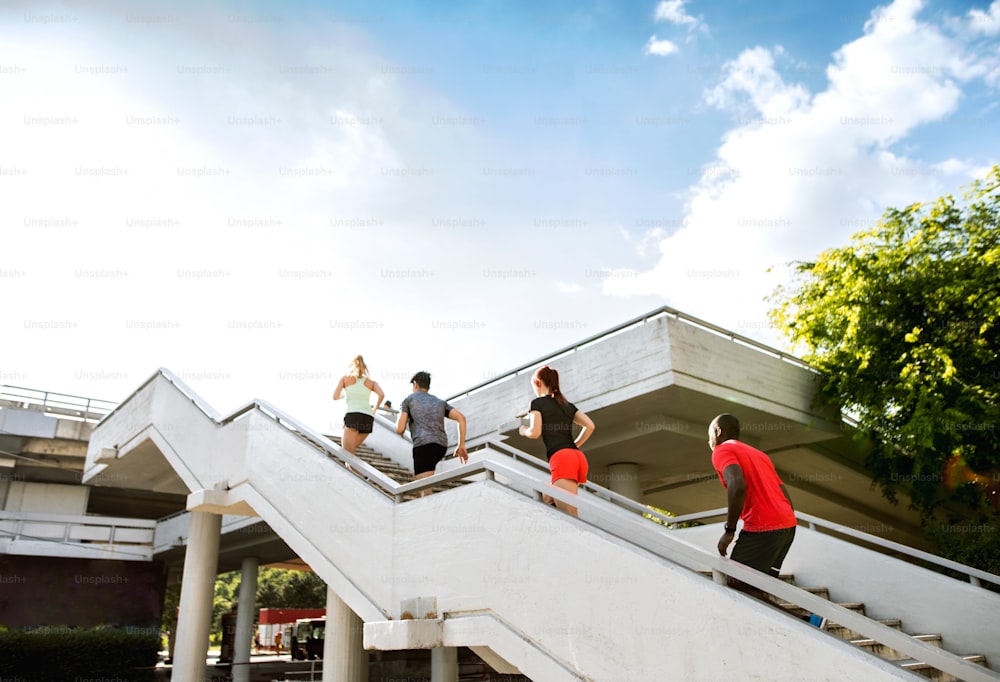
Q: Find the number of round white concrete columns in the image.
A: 5